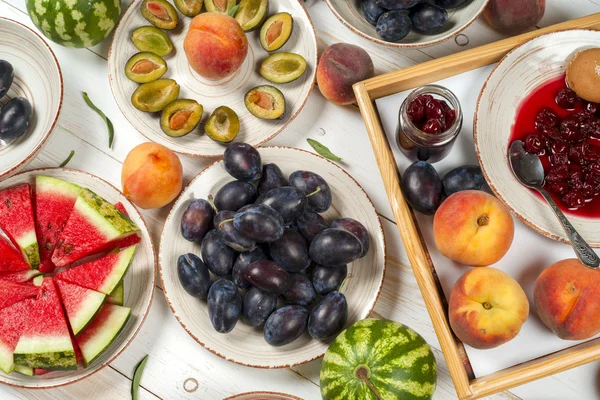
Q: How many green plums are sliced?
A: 12